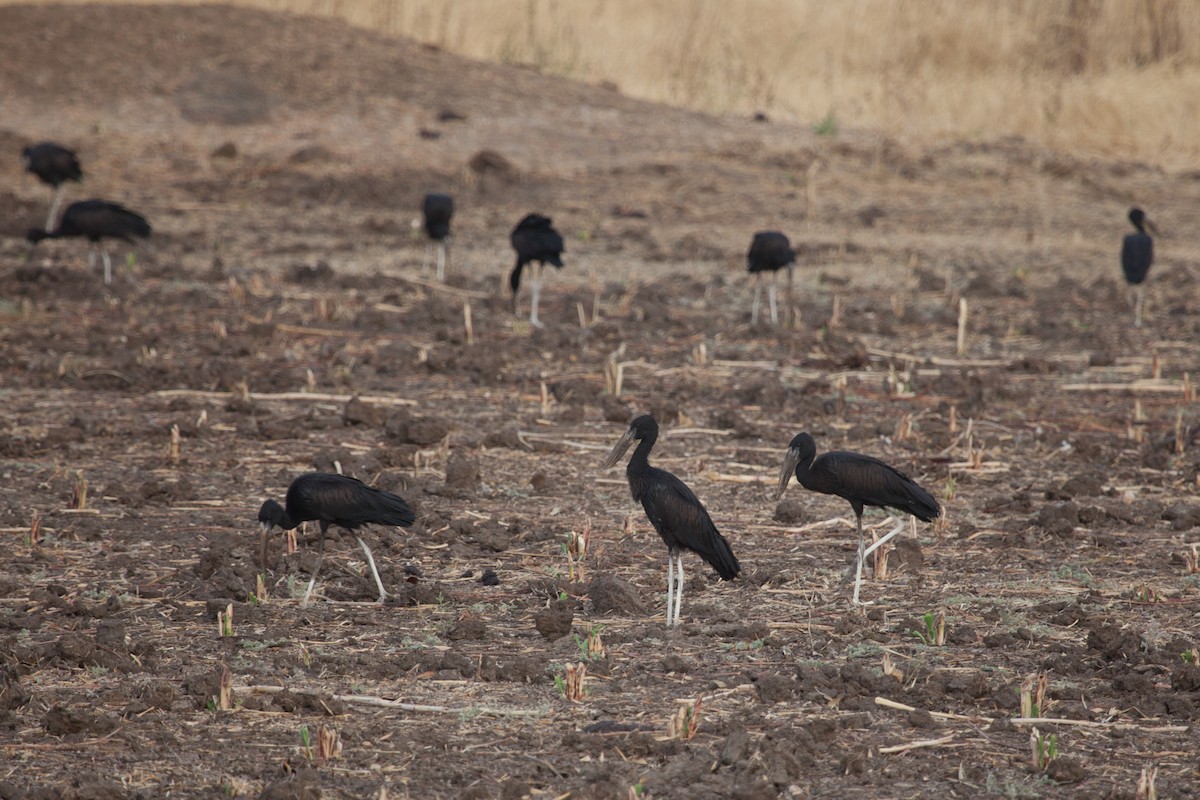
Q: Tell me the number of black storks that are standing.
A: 9